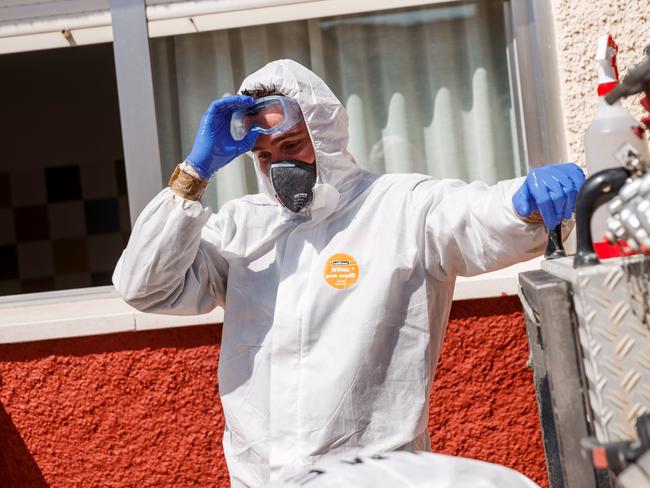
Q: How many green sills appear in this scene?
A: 0